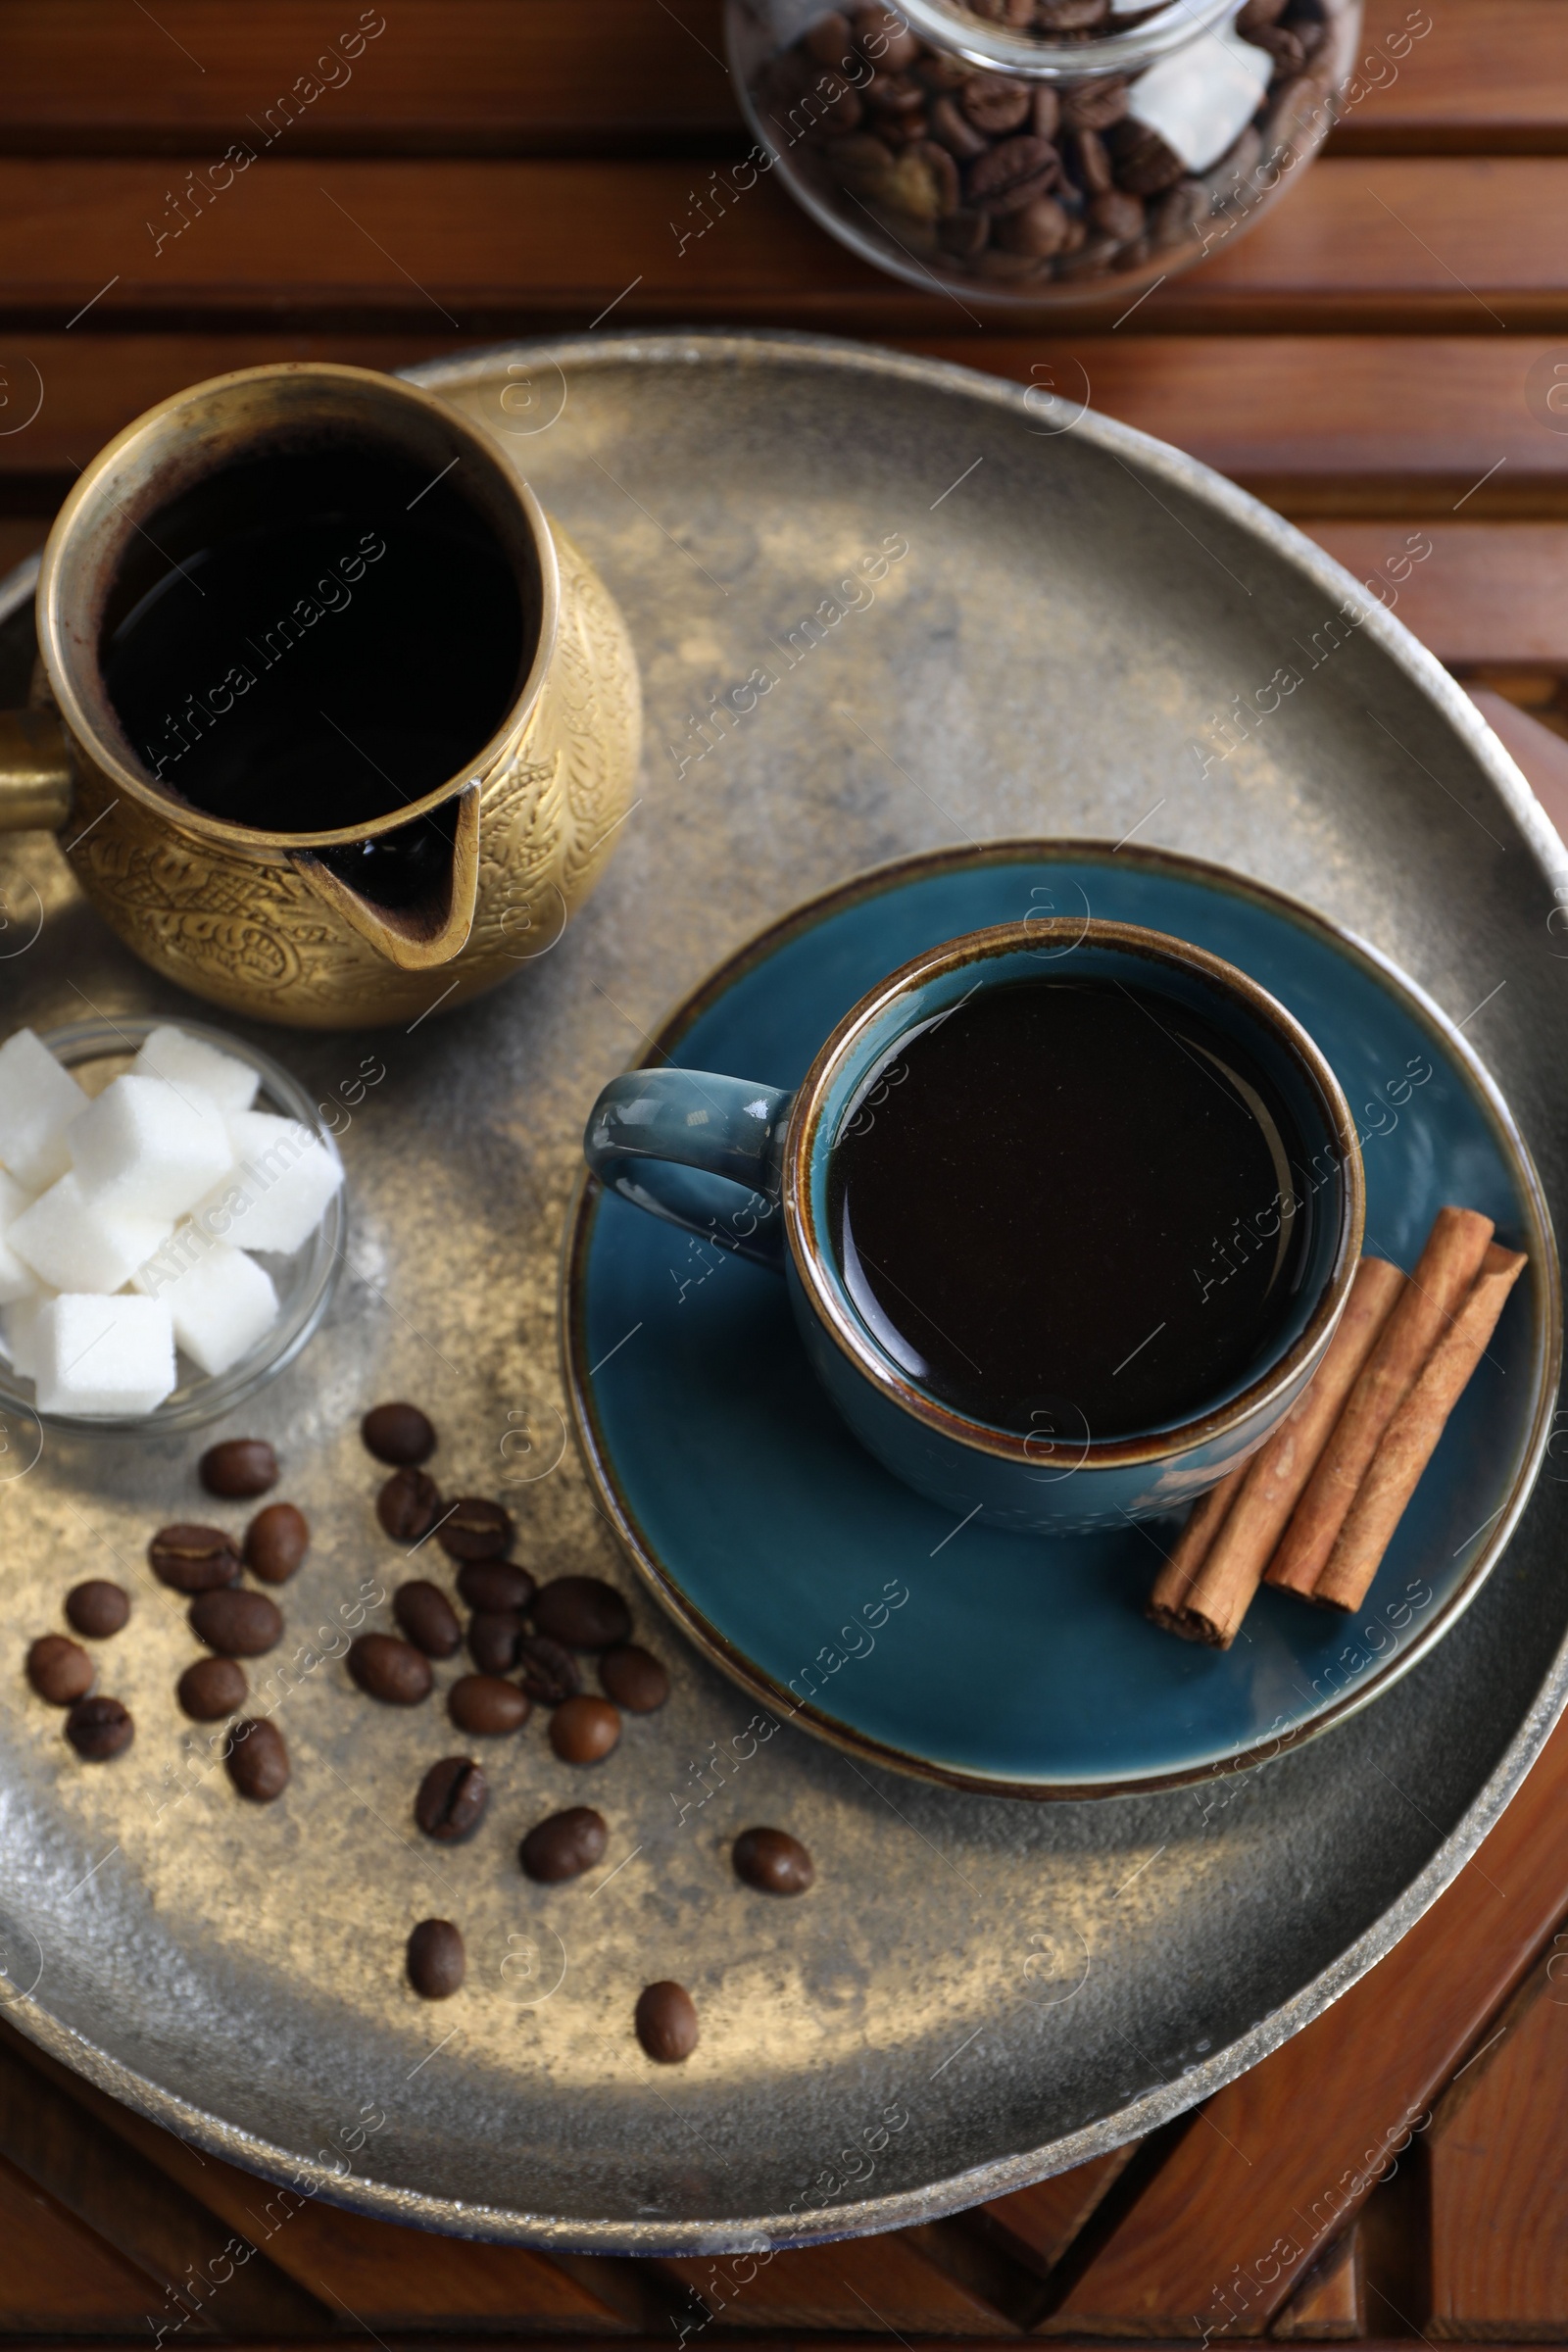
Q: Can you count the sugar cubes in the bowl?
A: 9